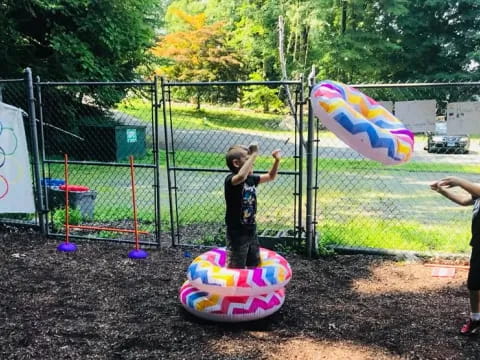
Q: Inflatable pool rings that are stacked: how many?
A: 2